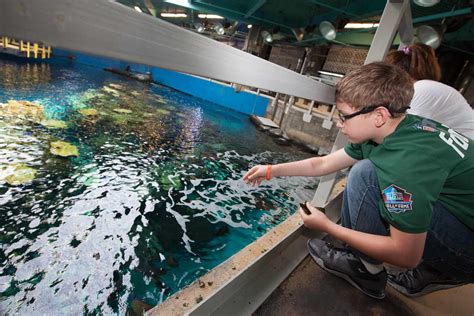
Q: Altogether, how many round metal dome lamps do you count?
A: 6